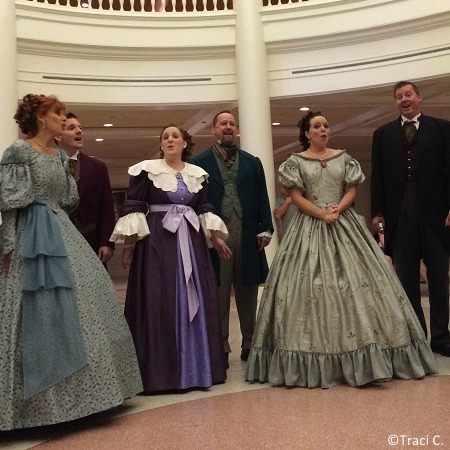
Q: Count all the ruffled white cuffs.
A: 2